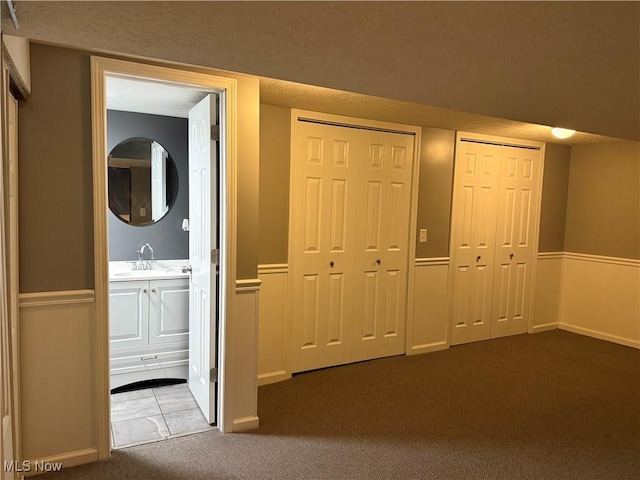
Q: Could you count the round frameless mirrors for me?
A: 1